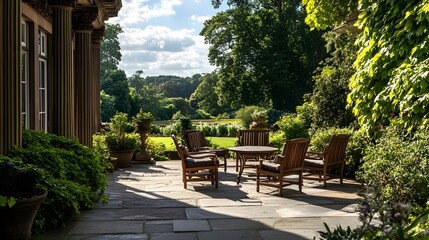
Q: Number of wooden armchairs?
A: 5